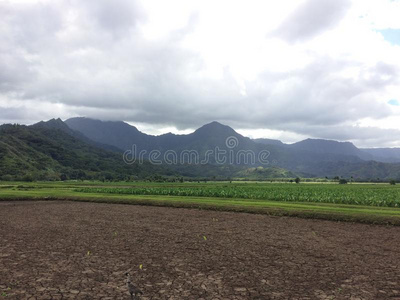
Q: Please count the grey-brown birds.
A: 1